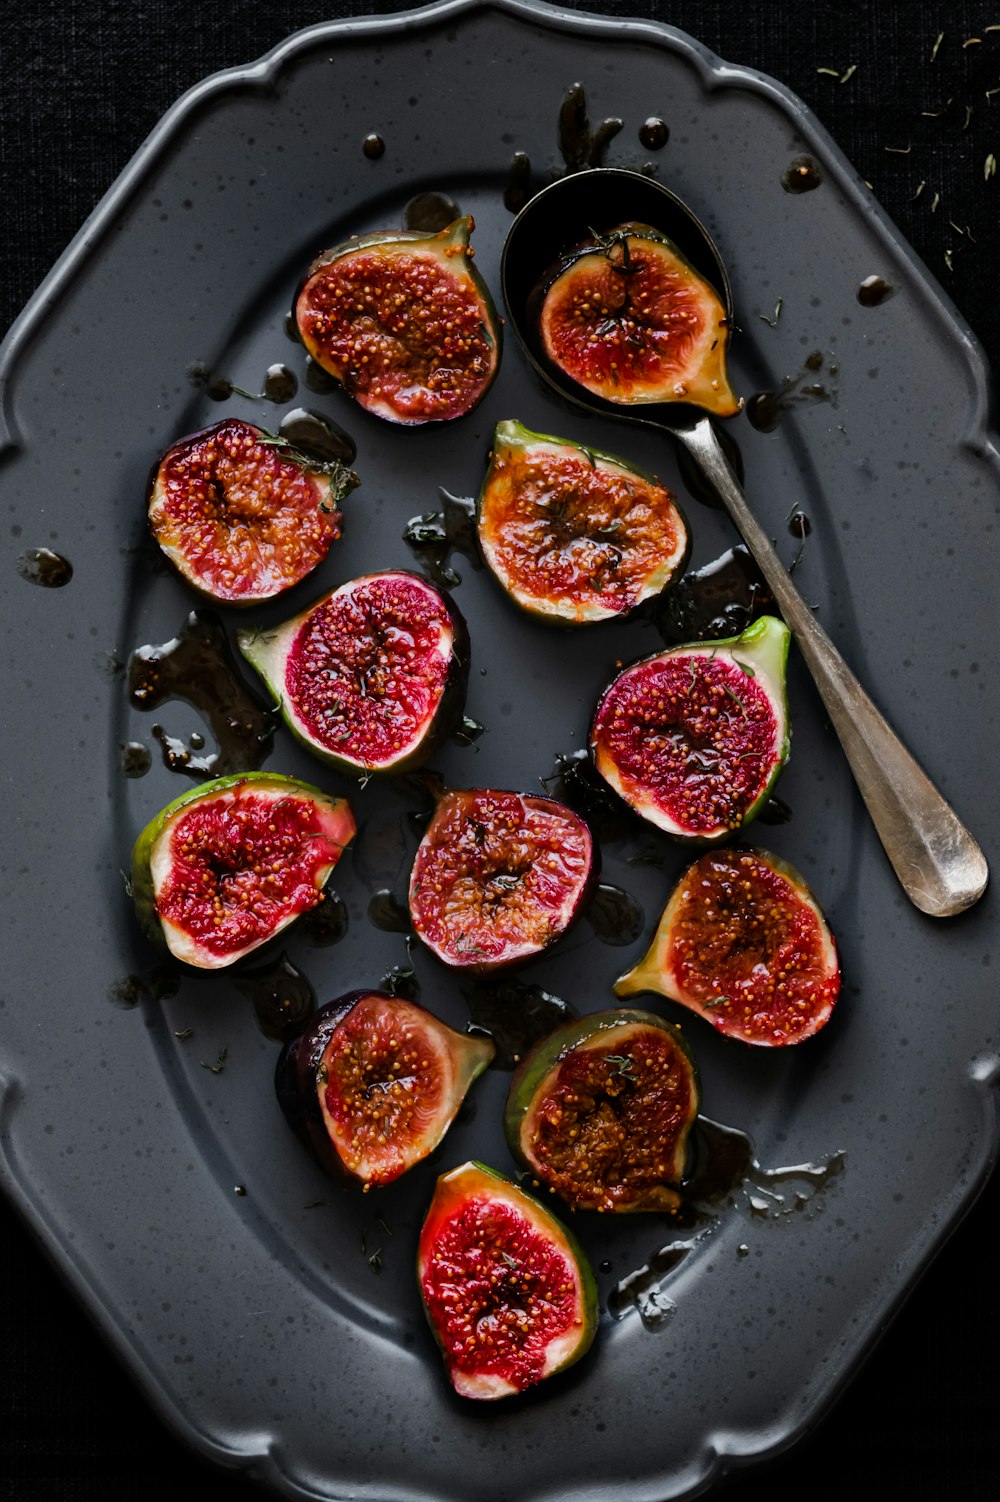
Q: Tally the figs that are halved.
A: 12